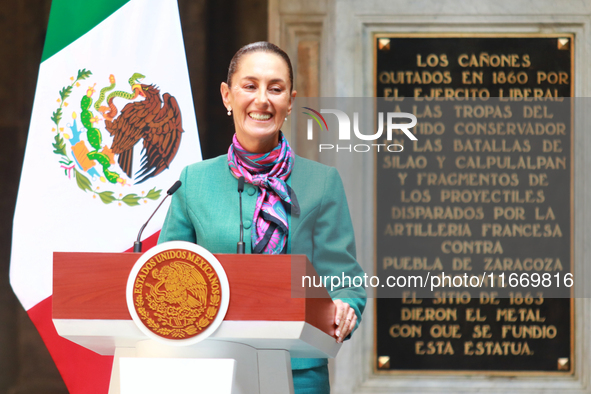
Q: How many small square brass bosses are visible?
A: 4